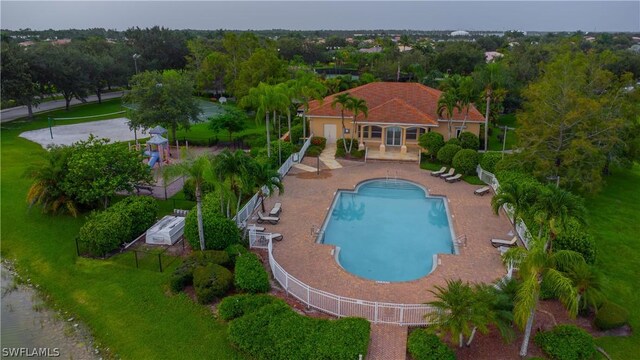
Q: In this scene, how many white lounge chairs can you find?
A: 9